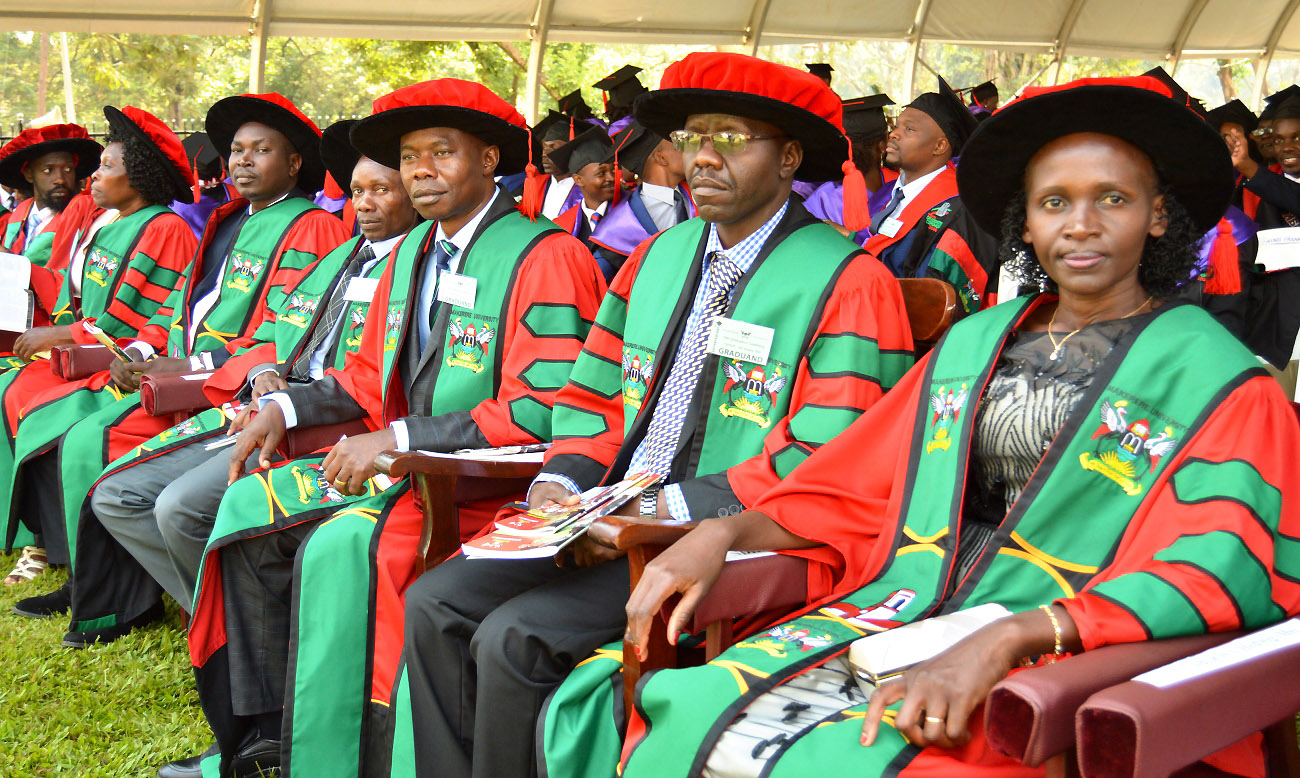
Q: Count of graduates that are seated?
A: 7